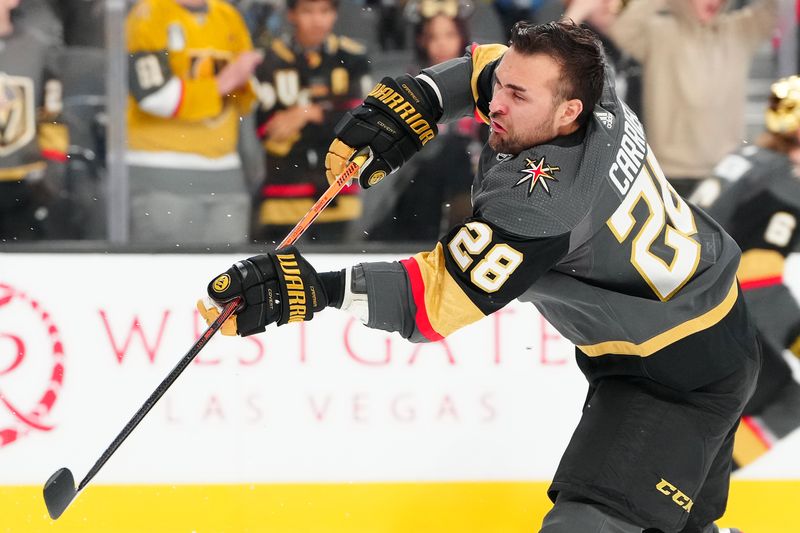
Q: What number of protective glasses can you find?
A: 0